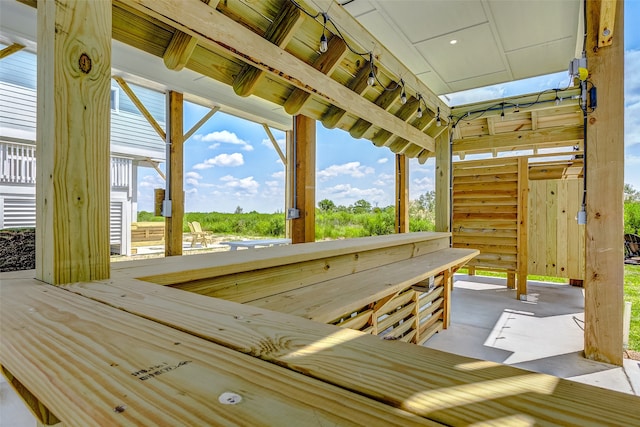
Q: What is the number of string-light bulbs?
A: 7